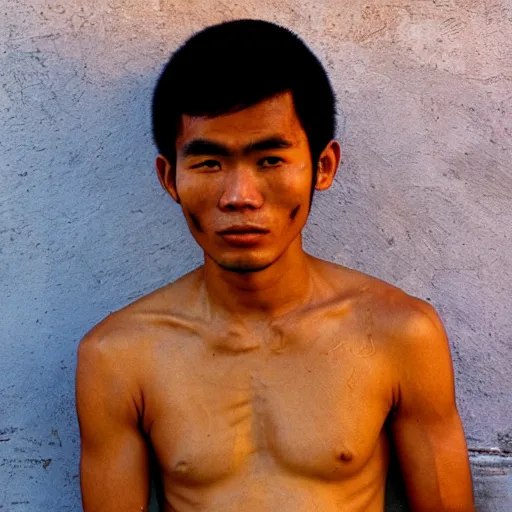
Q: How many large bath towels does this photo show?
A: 0